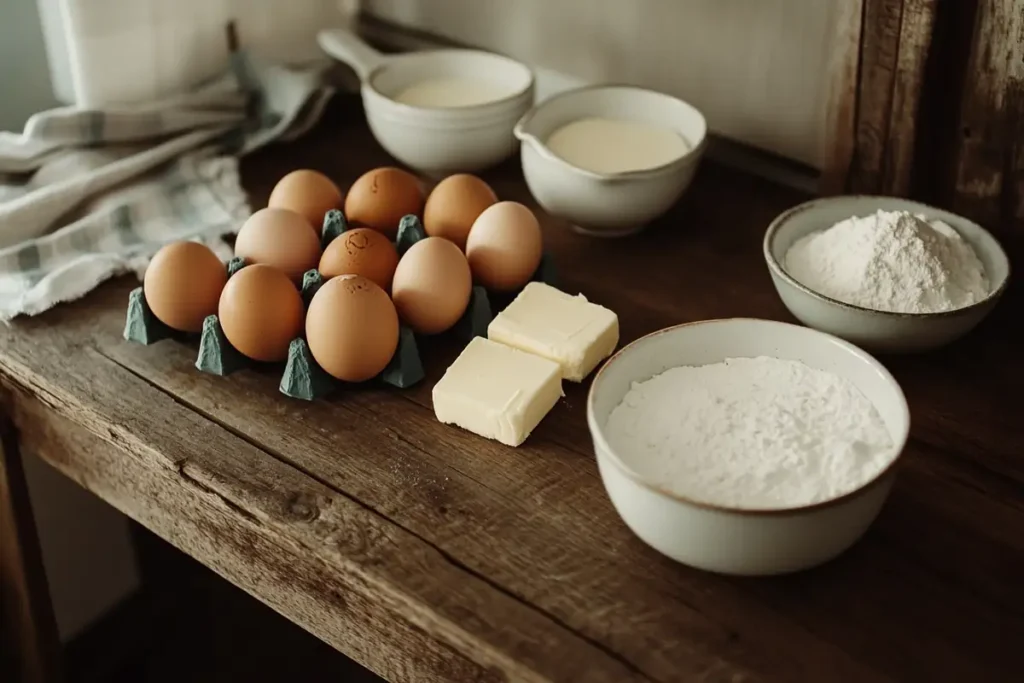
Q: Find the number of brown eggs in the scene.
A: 10